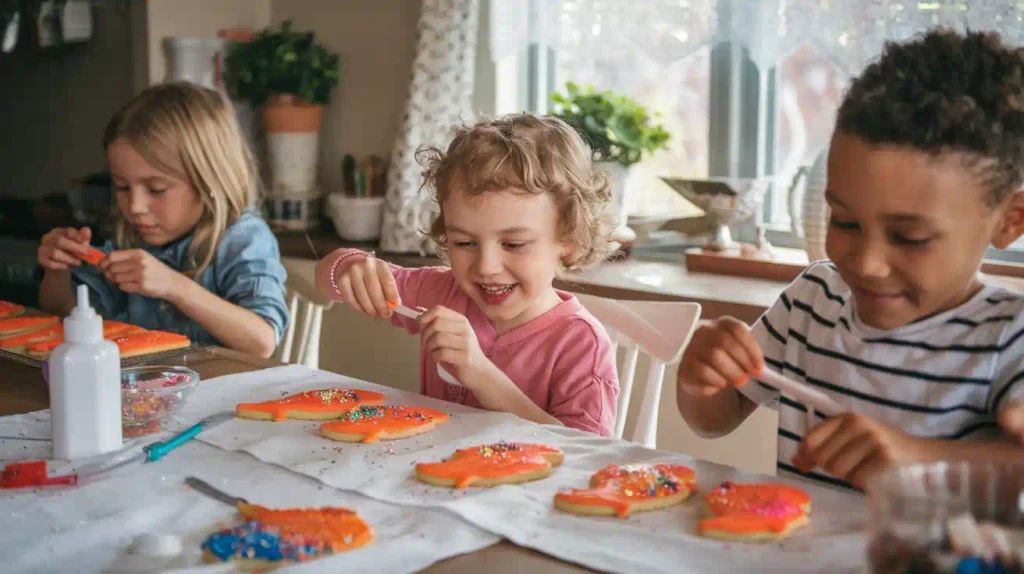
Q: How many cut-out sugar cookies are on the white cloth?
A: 6